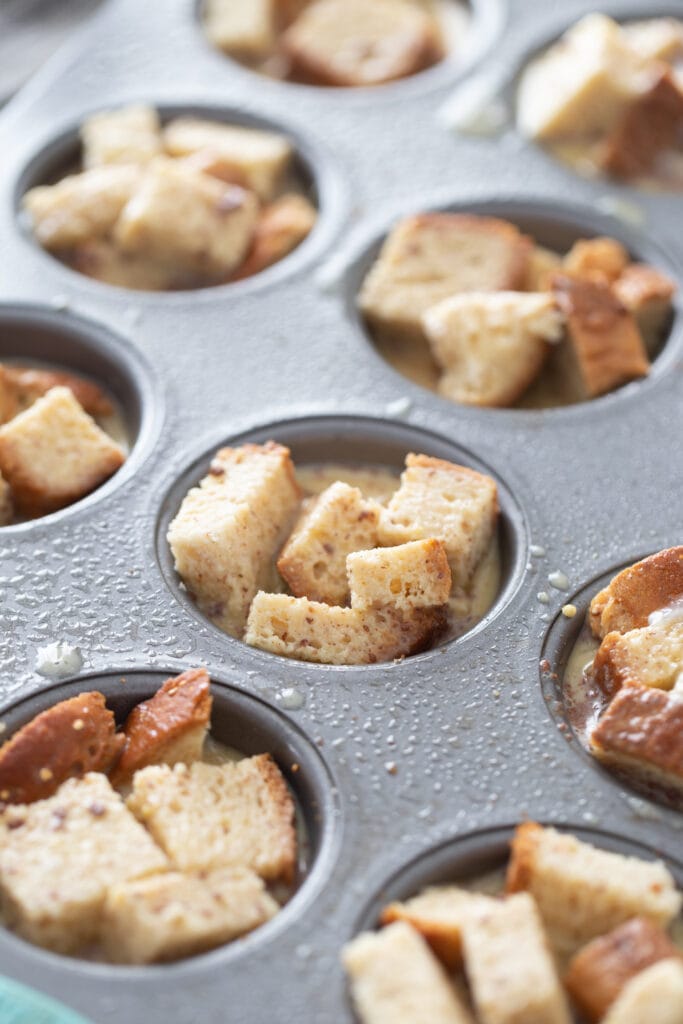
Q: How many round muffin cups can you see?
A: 9